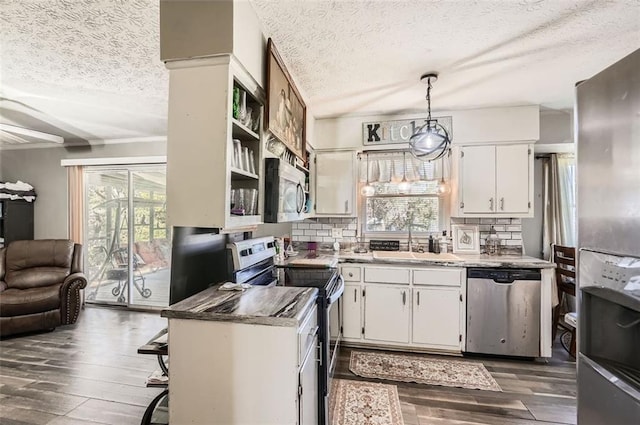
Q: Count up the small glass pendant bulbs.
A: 3